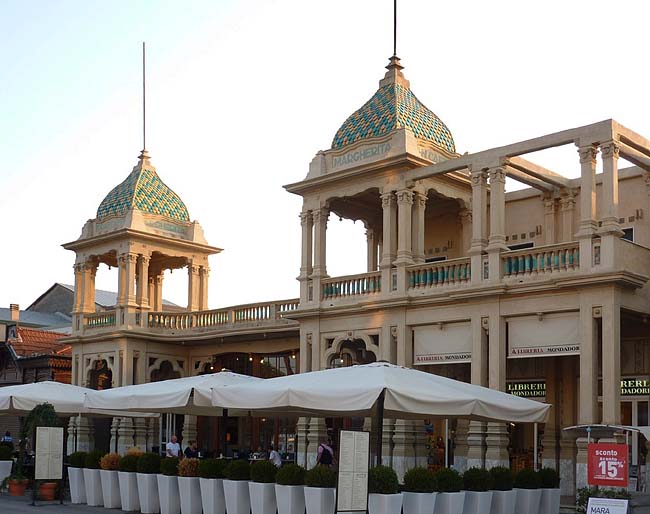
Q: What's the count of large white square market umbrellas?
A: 3